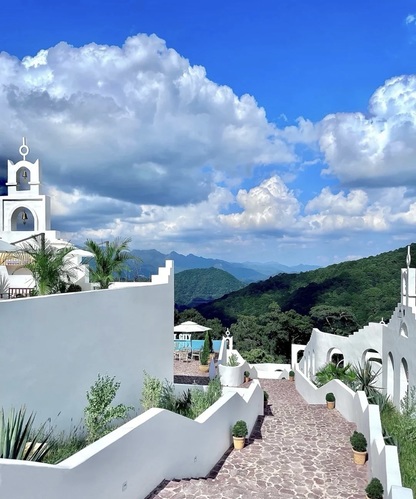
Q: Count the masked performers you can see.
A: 0